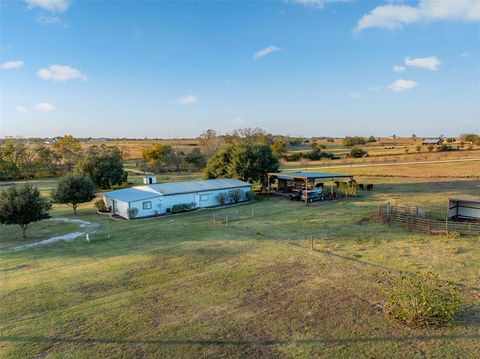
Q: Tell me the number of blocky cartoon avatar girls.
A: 0